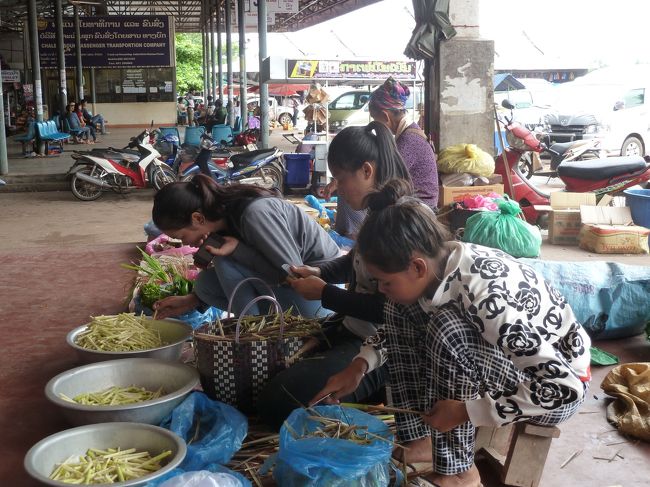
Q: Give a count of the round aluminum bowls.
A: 3